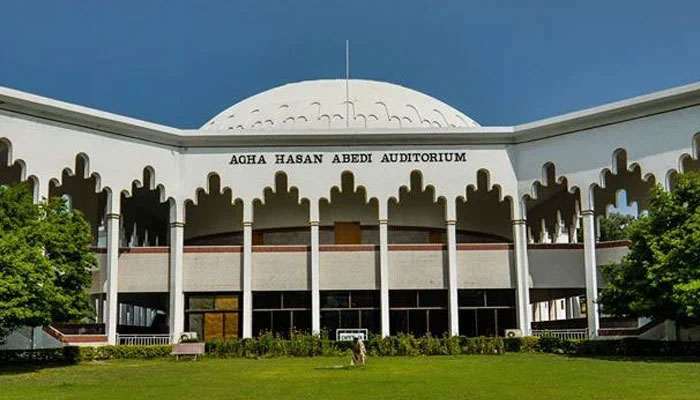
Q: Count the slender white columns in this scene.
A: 8